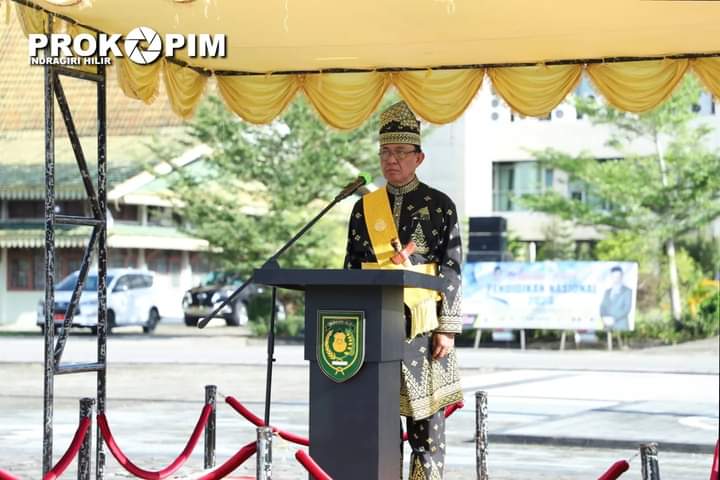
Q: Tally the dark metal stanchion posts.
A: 5